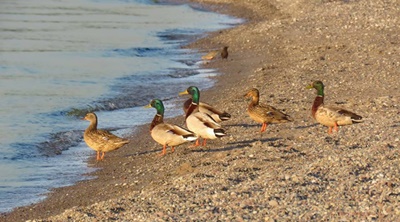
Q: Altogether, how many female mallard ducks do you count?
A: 2